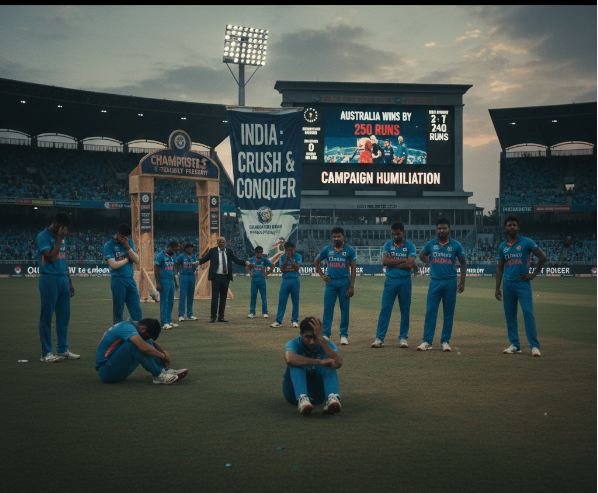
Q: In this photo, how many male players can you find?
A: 12